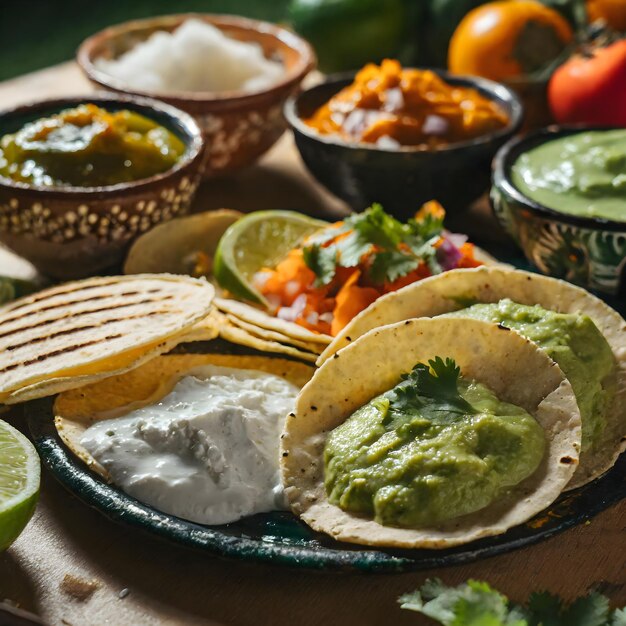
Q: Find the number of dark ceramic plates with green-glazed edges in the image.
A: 1